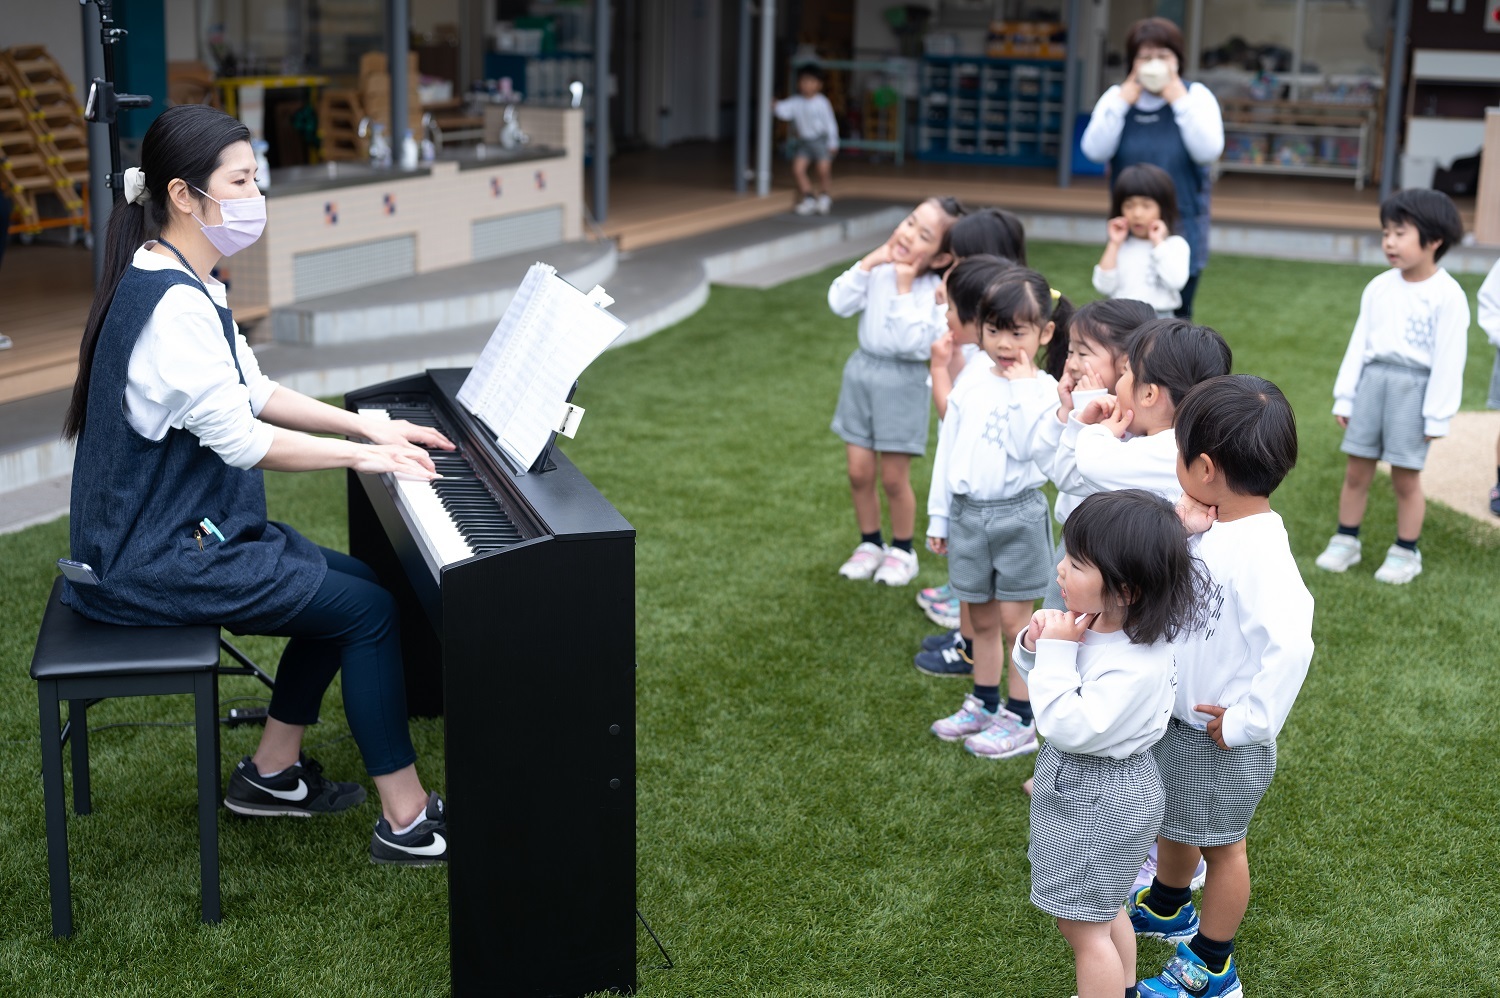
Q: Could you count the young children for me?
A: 12